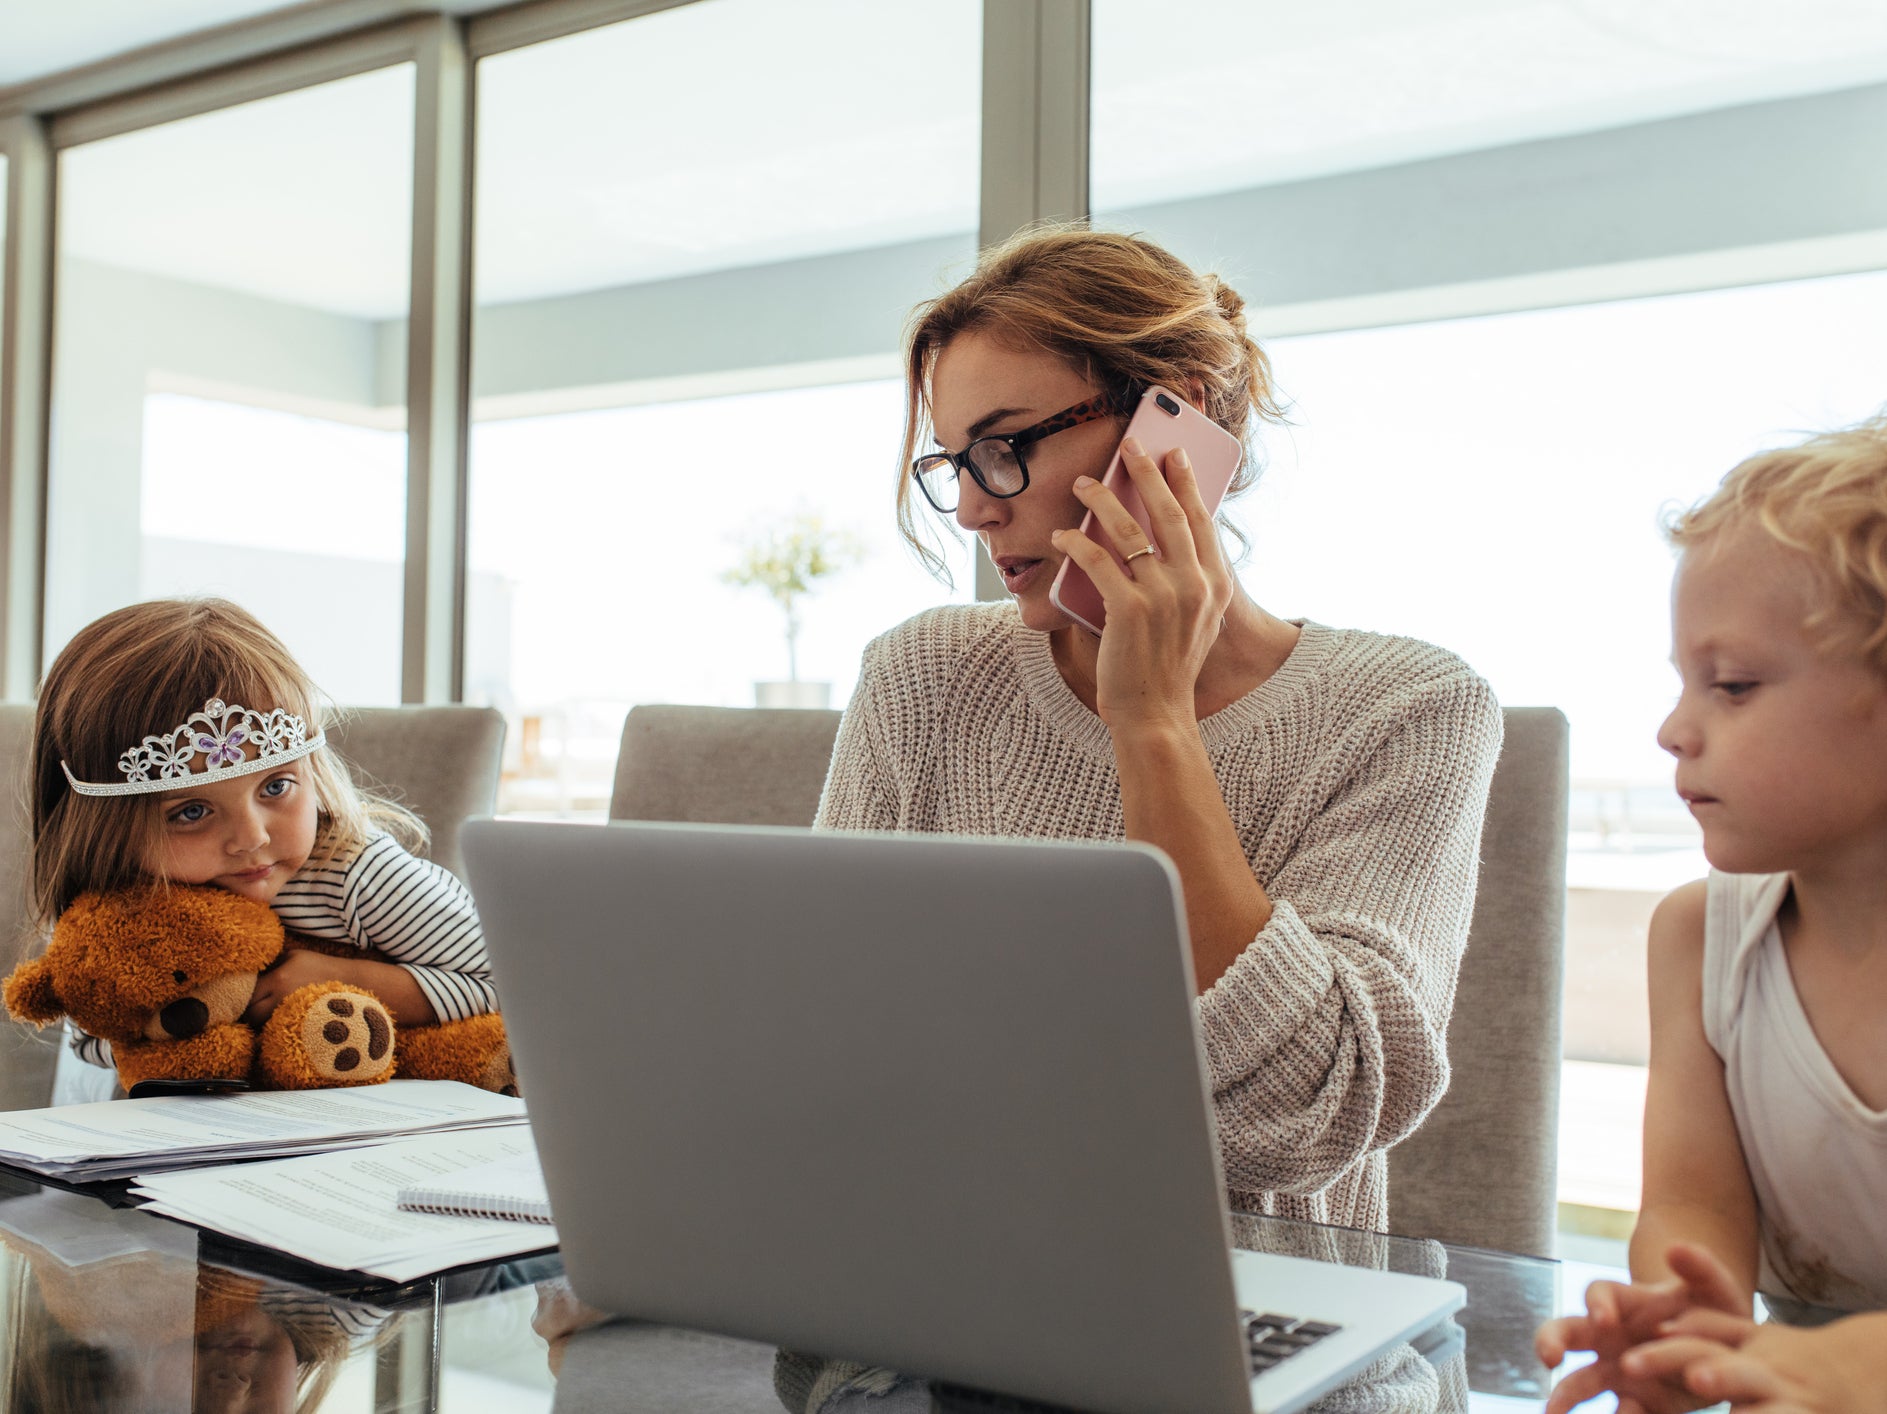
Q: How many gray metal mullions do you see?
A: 3